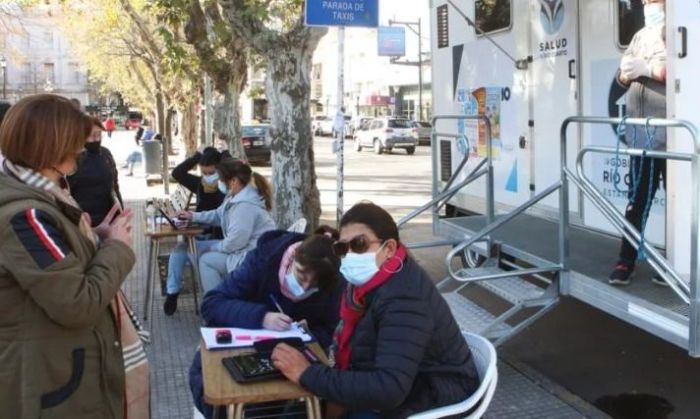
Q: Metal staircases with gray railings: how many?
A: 1